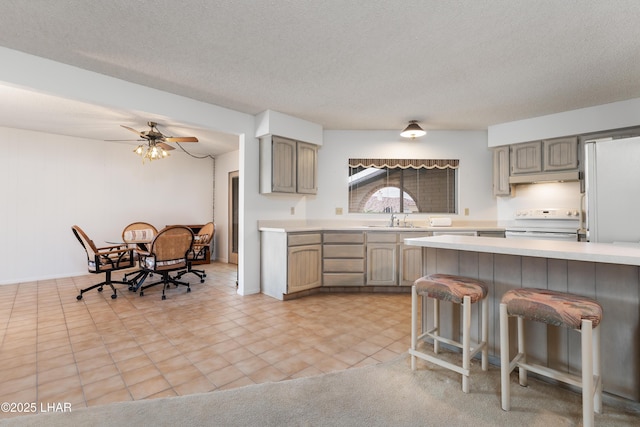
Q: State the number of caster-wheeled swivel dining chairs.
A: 4